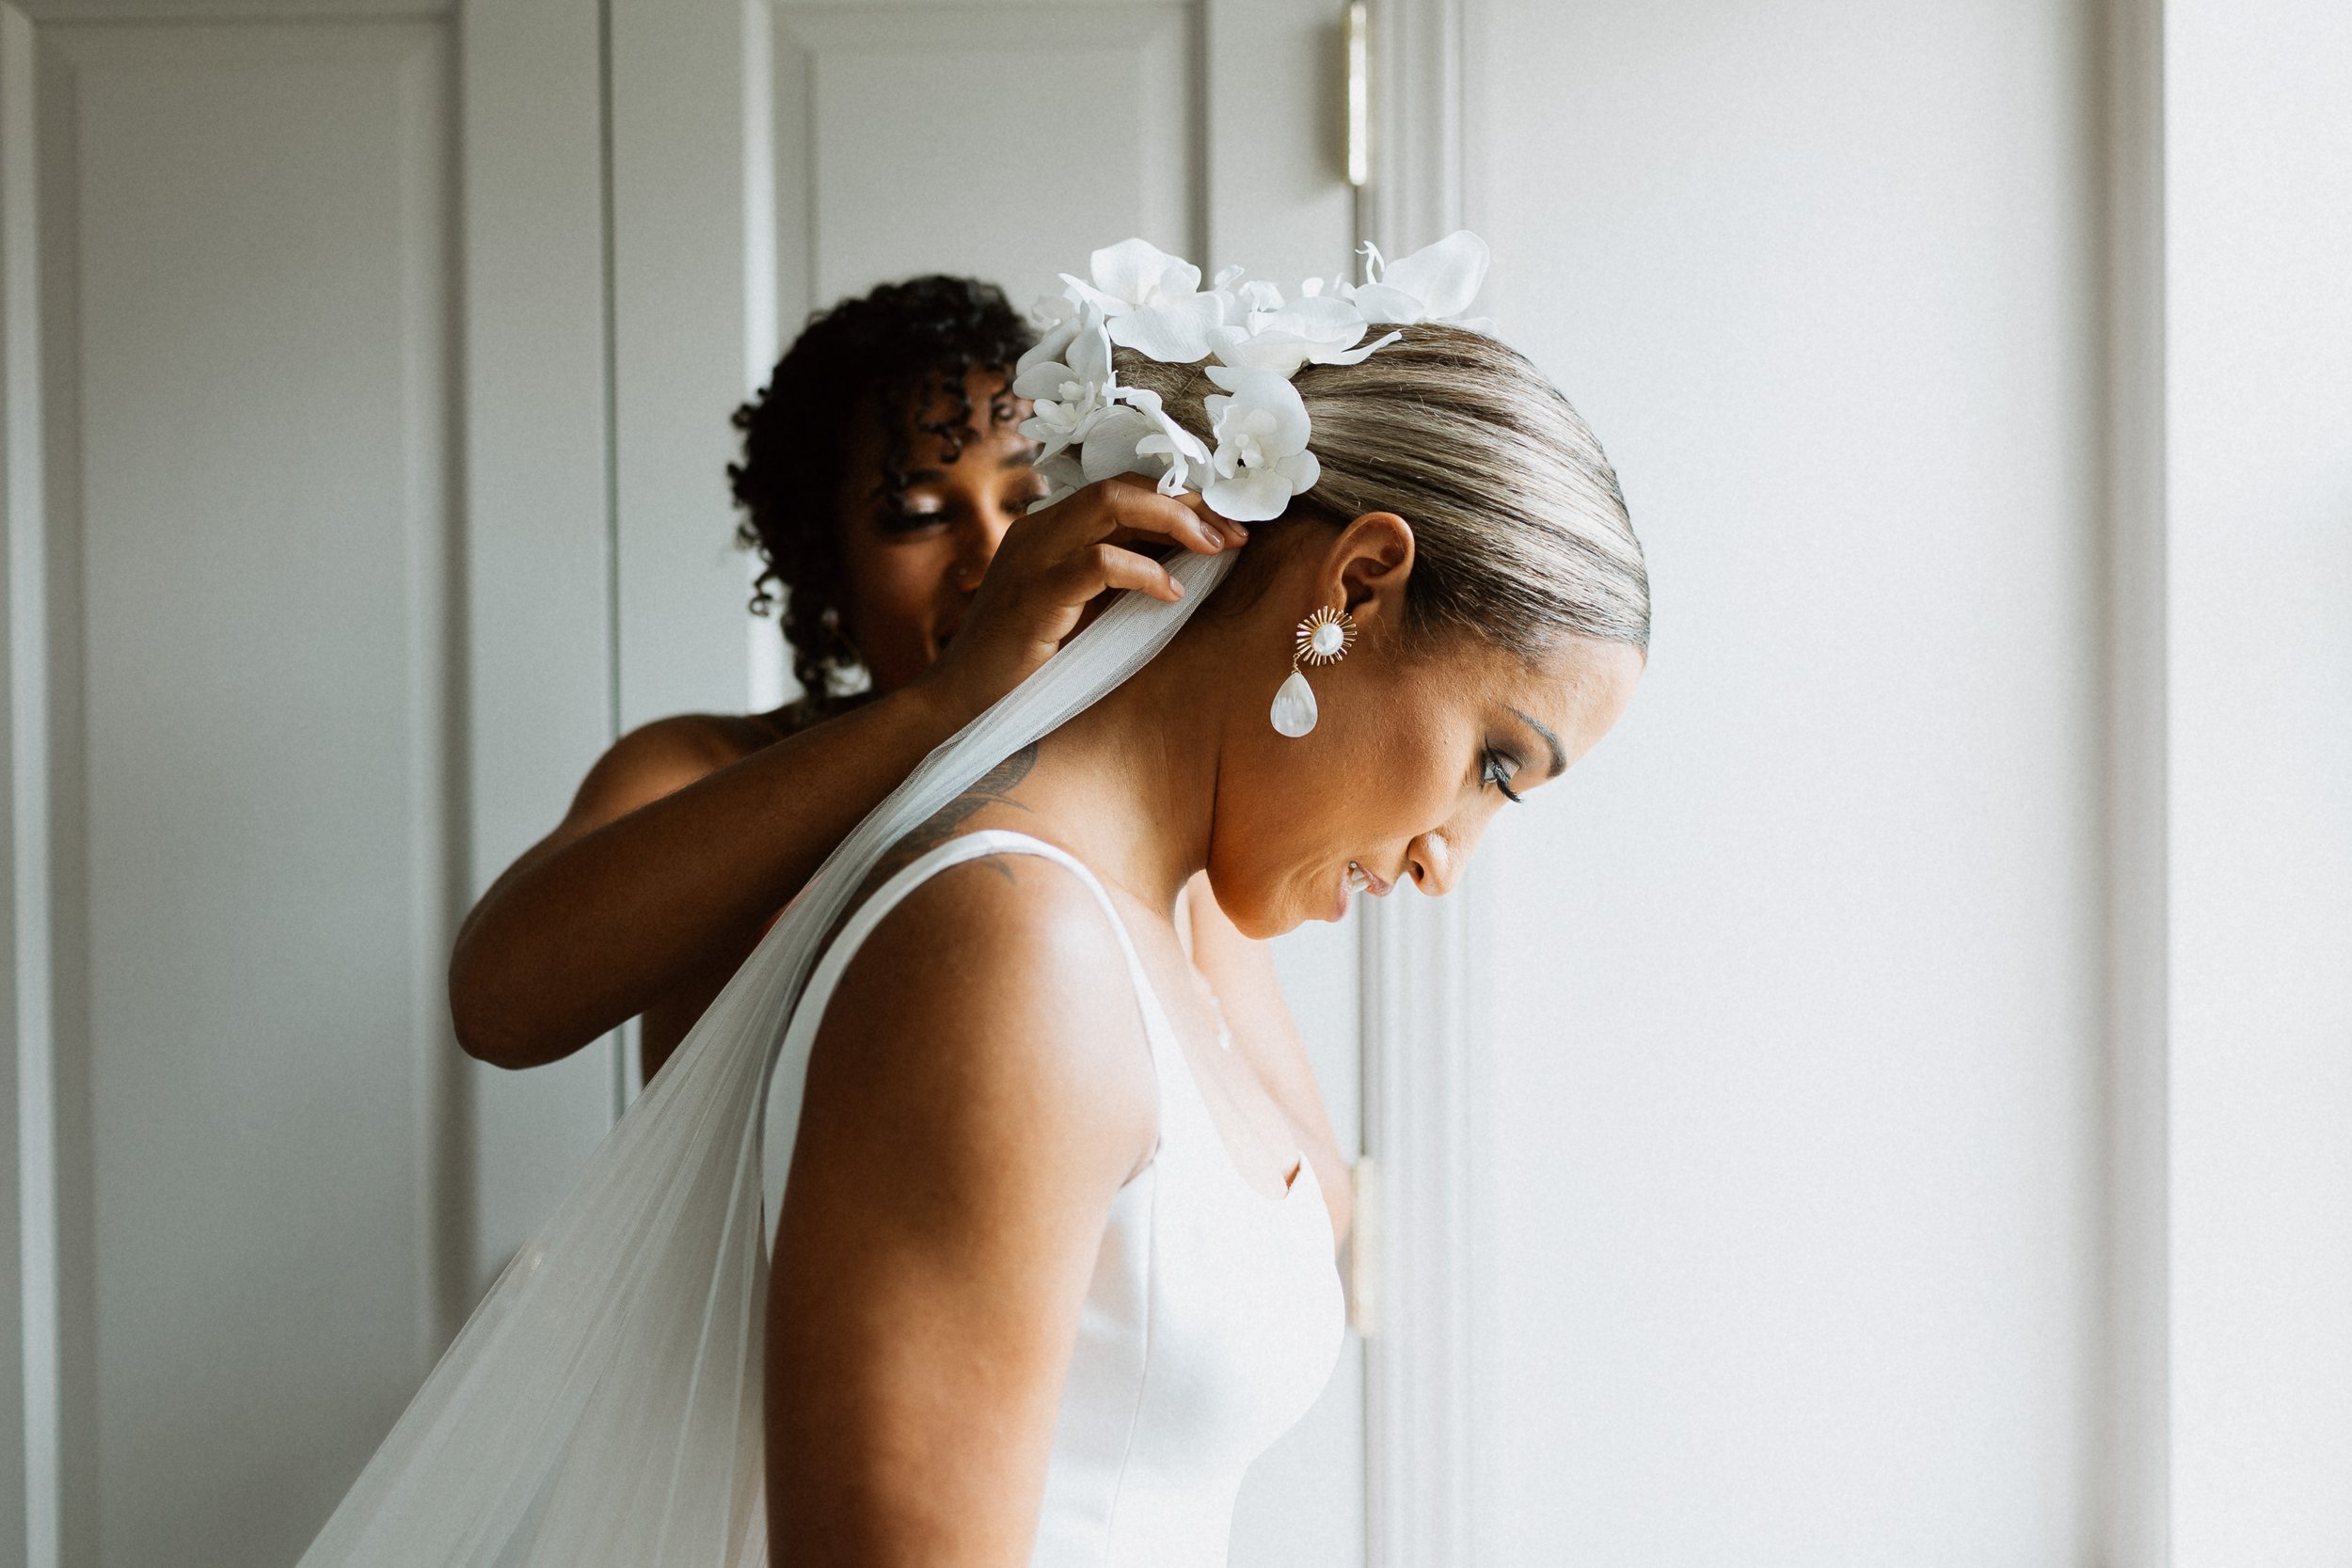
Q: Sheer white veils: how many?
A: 1